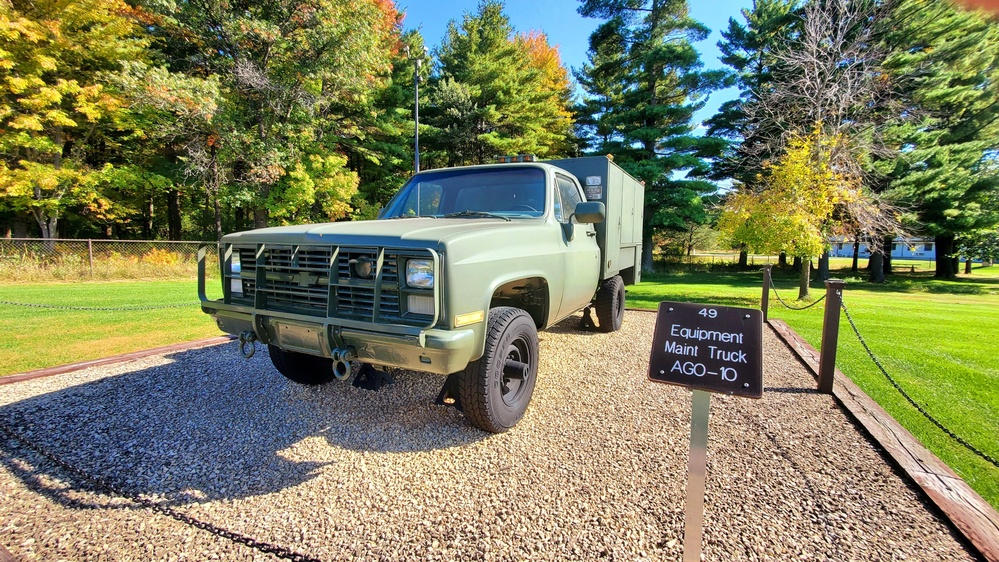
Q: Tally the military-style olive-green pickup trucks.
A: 1